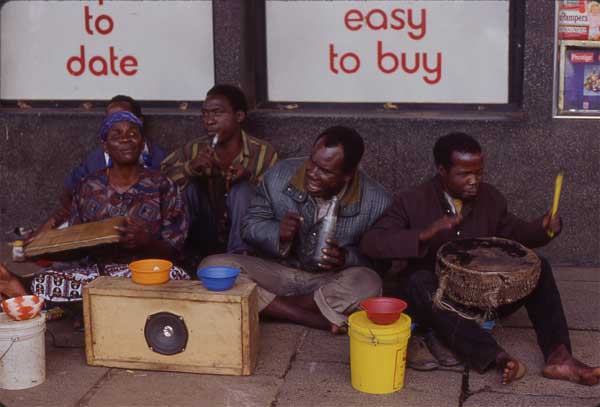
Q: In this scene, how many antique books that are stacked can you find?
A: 0